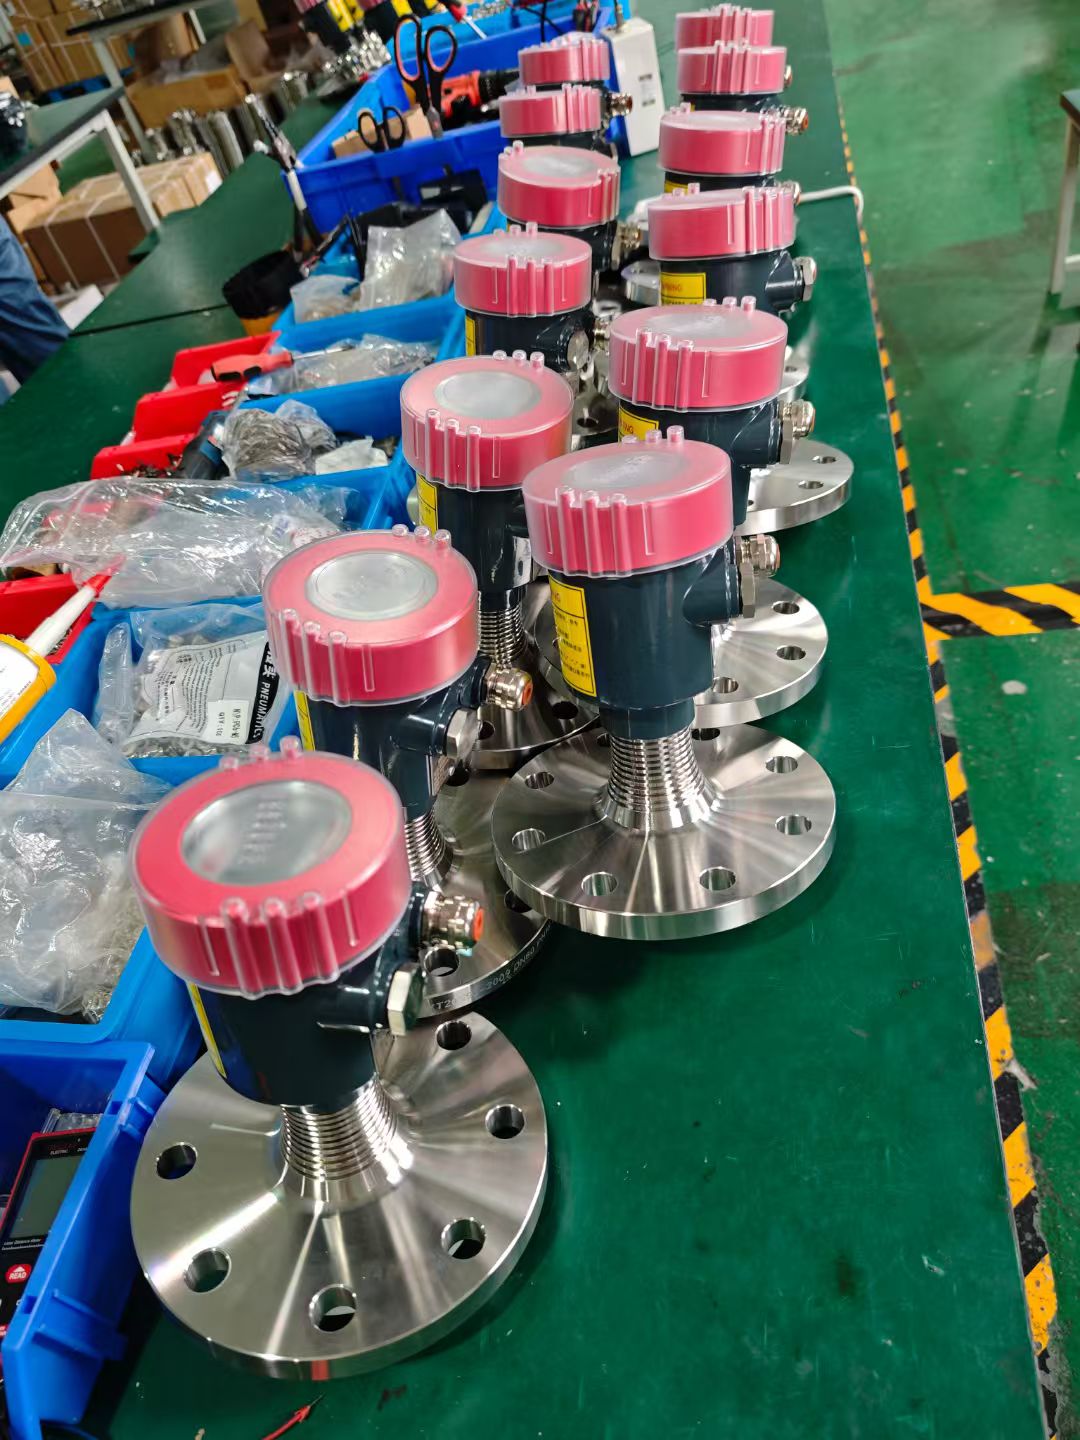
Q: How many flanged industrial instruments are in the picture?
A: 13